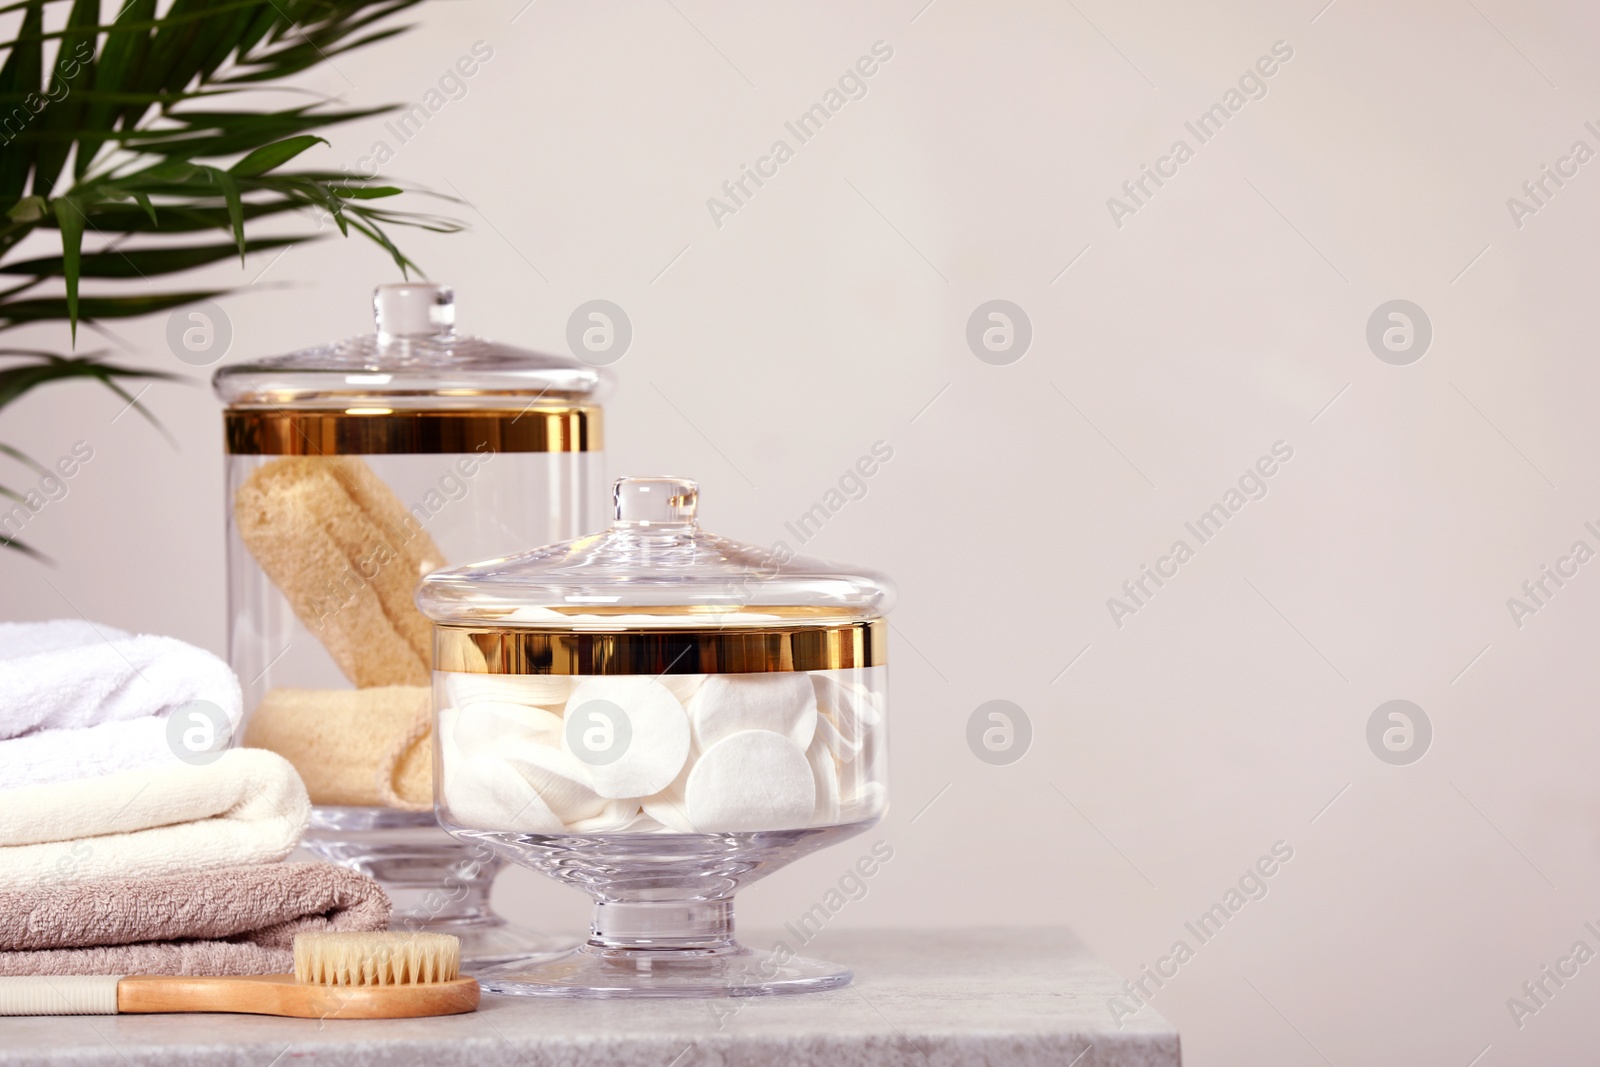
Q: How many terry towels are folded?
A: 3